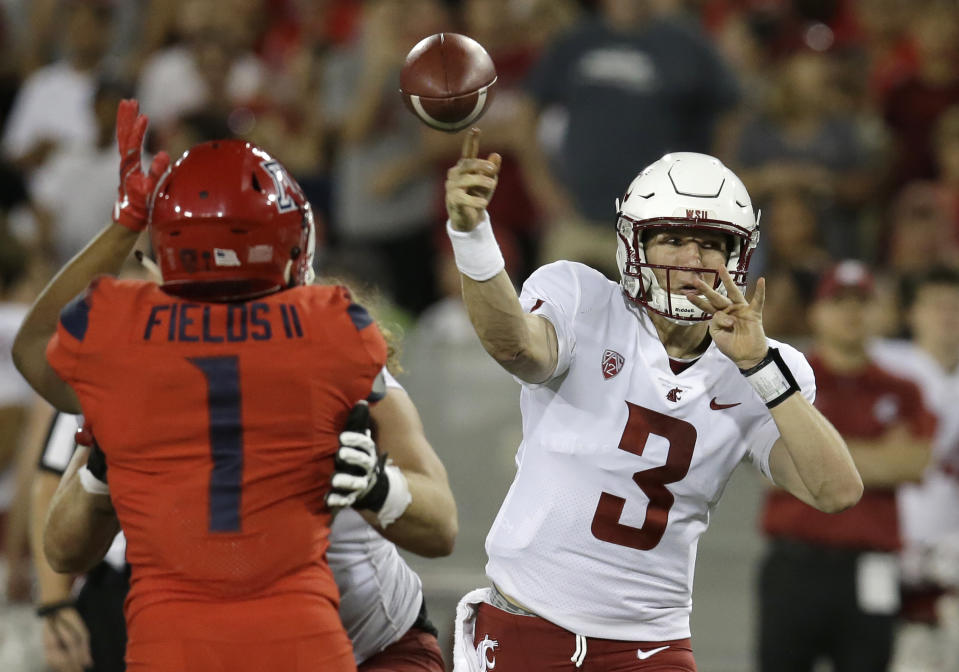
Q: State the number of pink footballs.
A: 0